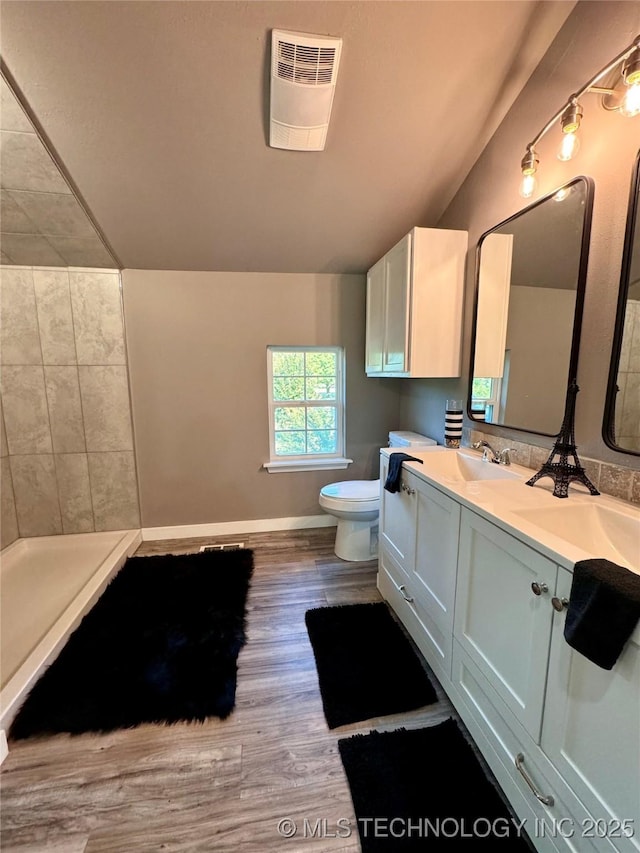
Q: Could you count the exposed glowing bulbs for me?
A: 3